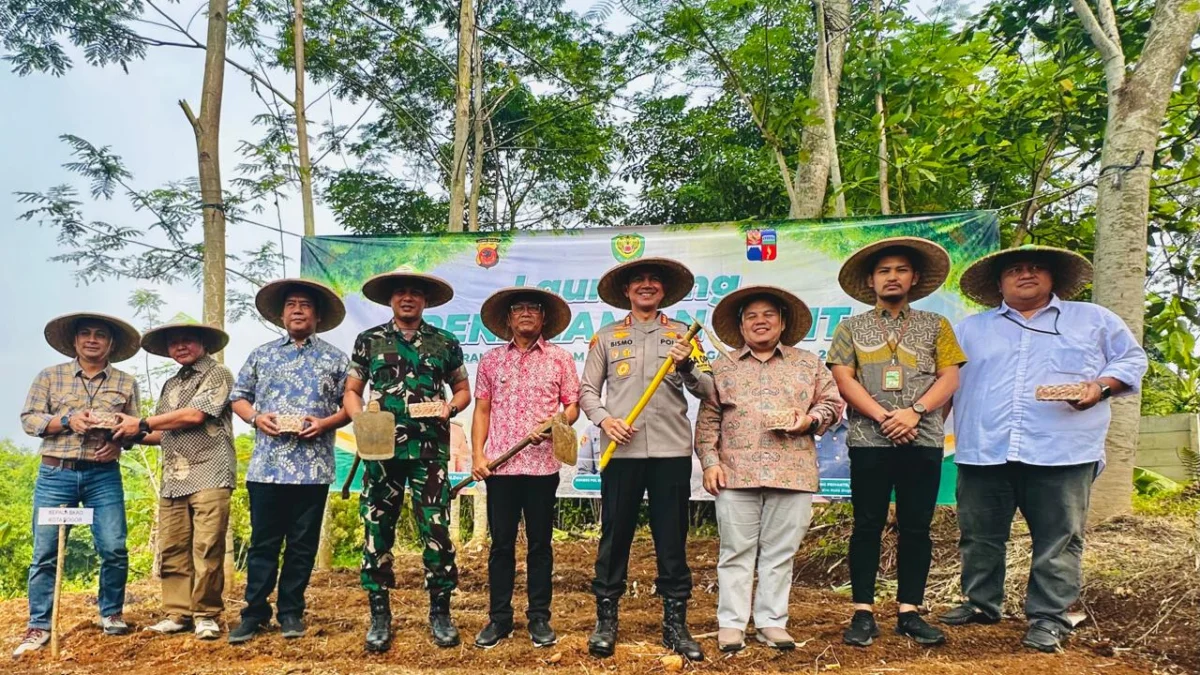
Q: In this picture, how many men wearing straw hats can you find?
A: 9